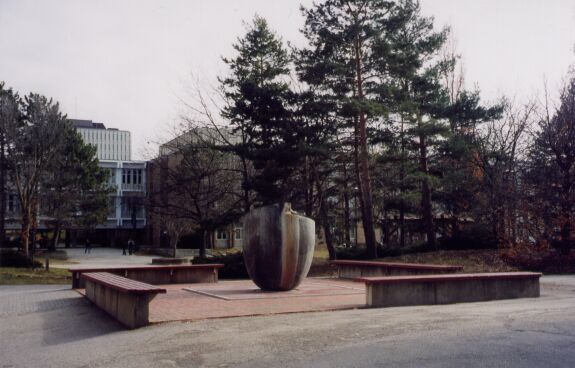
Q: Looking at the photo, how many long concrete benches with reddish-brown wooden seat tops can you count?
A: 4